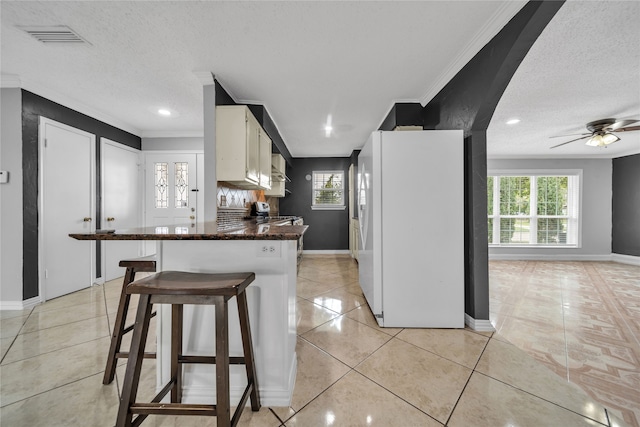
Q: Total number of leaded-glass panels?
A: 2